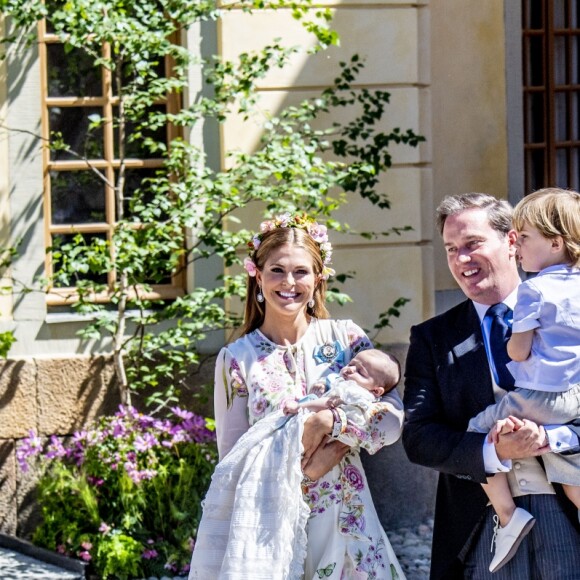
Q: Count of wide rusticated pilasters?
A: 1